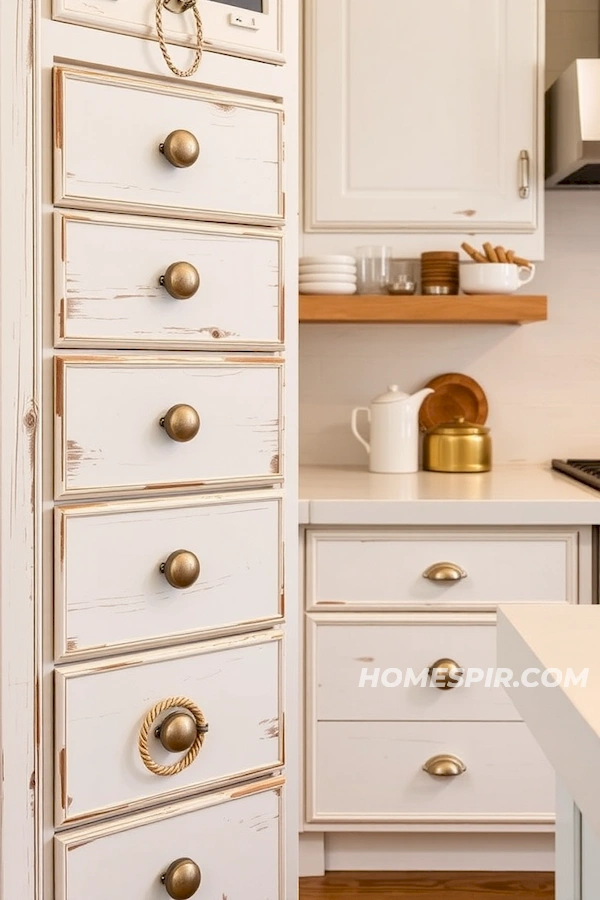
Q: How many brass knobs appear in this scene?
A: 6